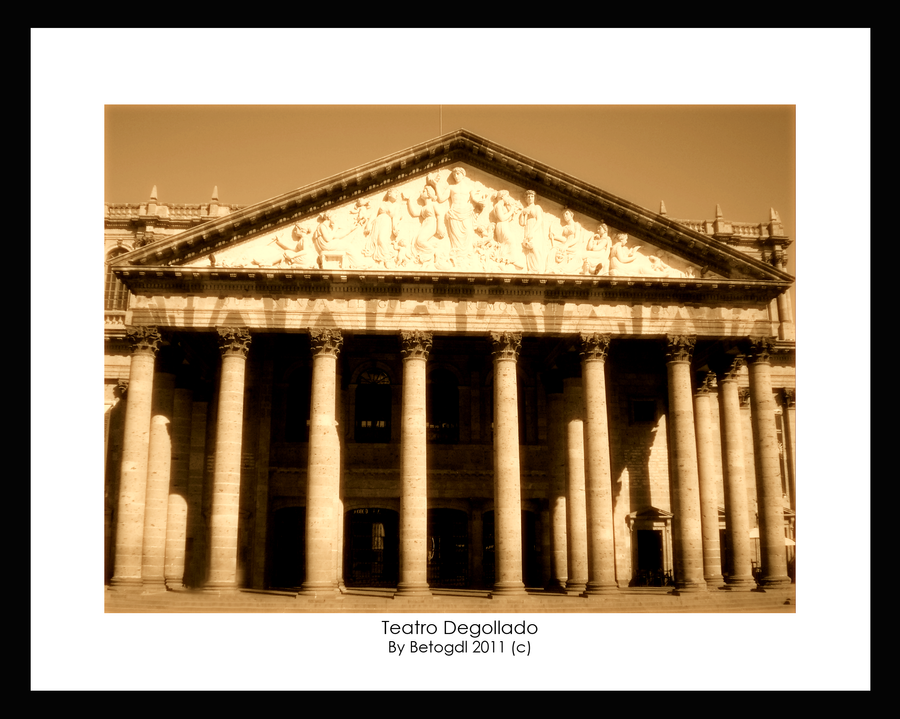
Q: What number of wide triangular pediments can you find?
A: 1